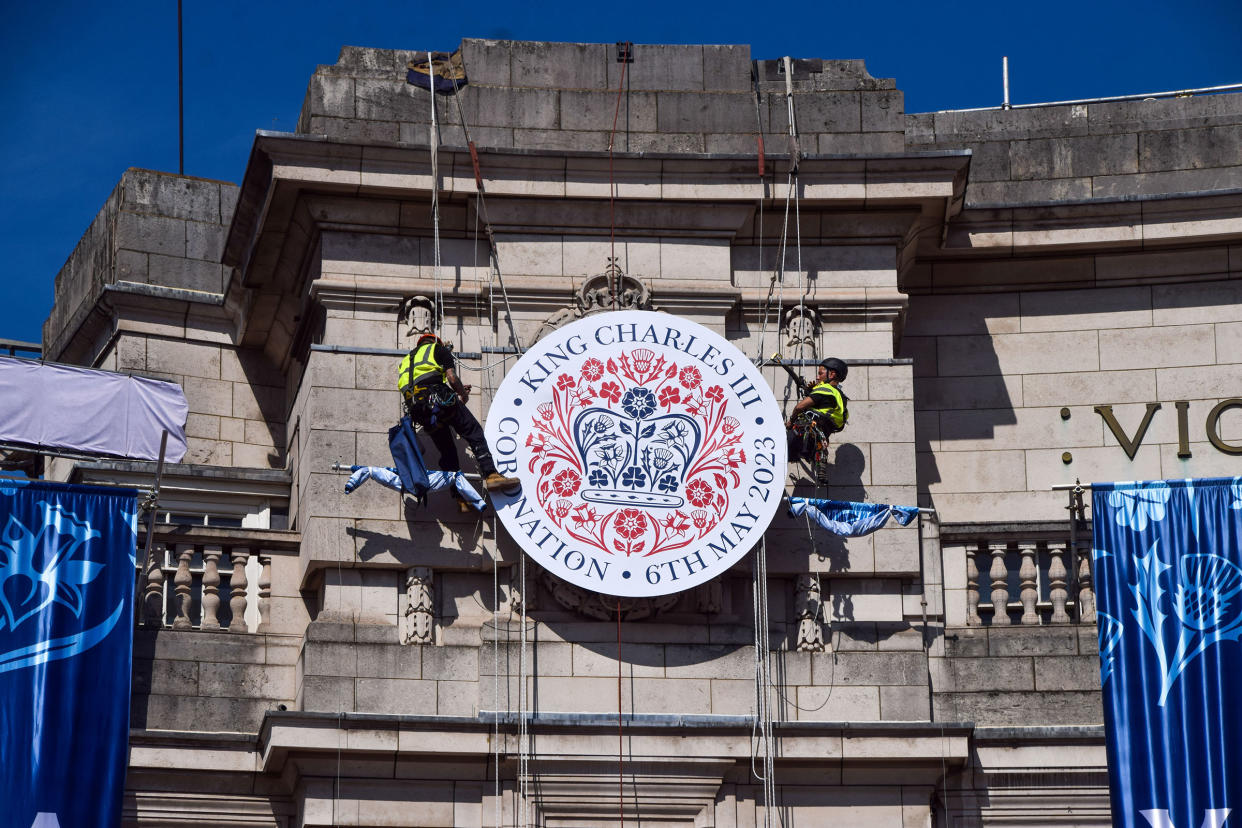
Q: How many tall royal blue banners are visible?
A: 2